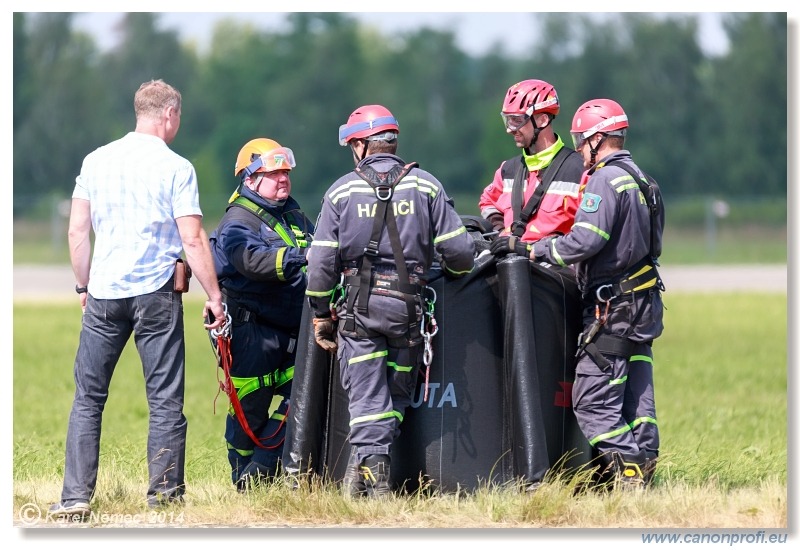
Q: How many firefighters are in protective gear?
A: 4